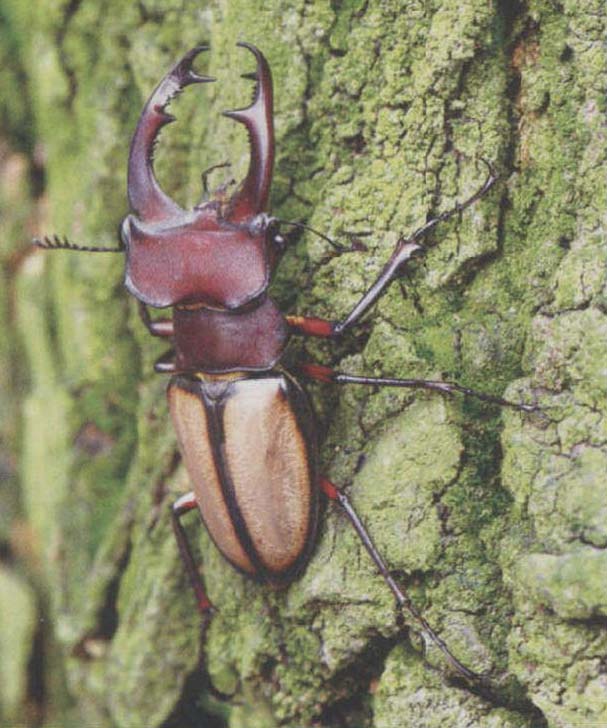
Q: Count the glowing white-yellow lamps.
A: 0